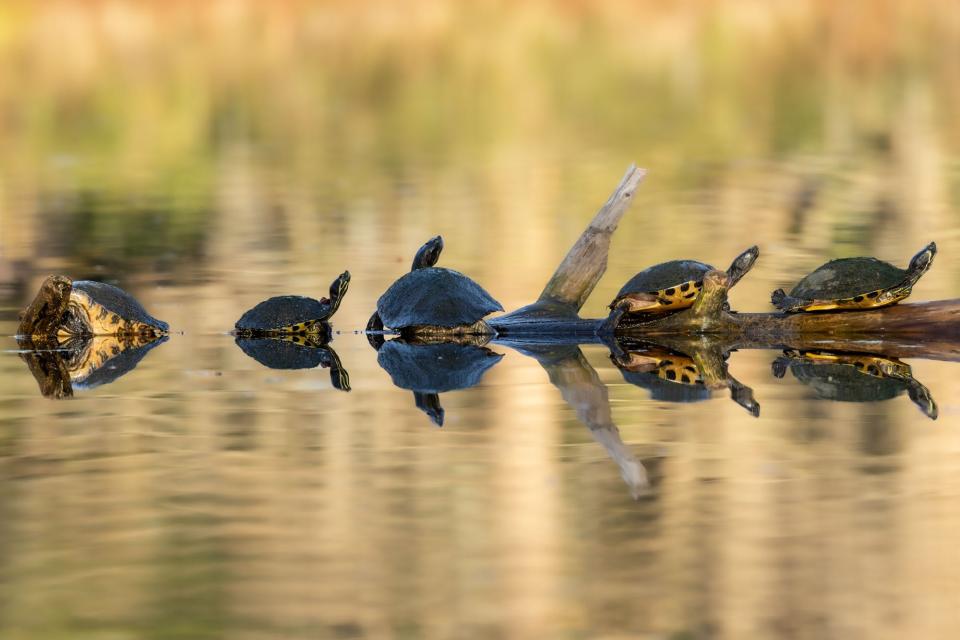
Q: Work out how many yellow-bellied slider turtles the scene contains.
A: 5